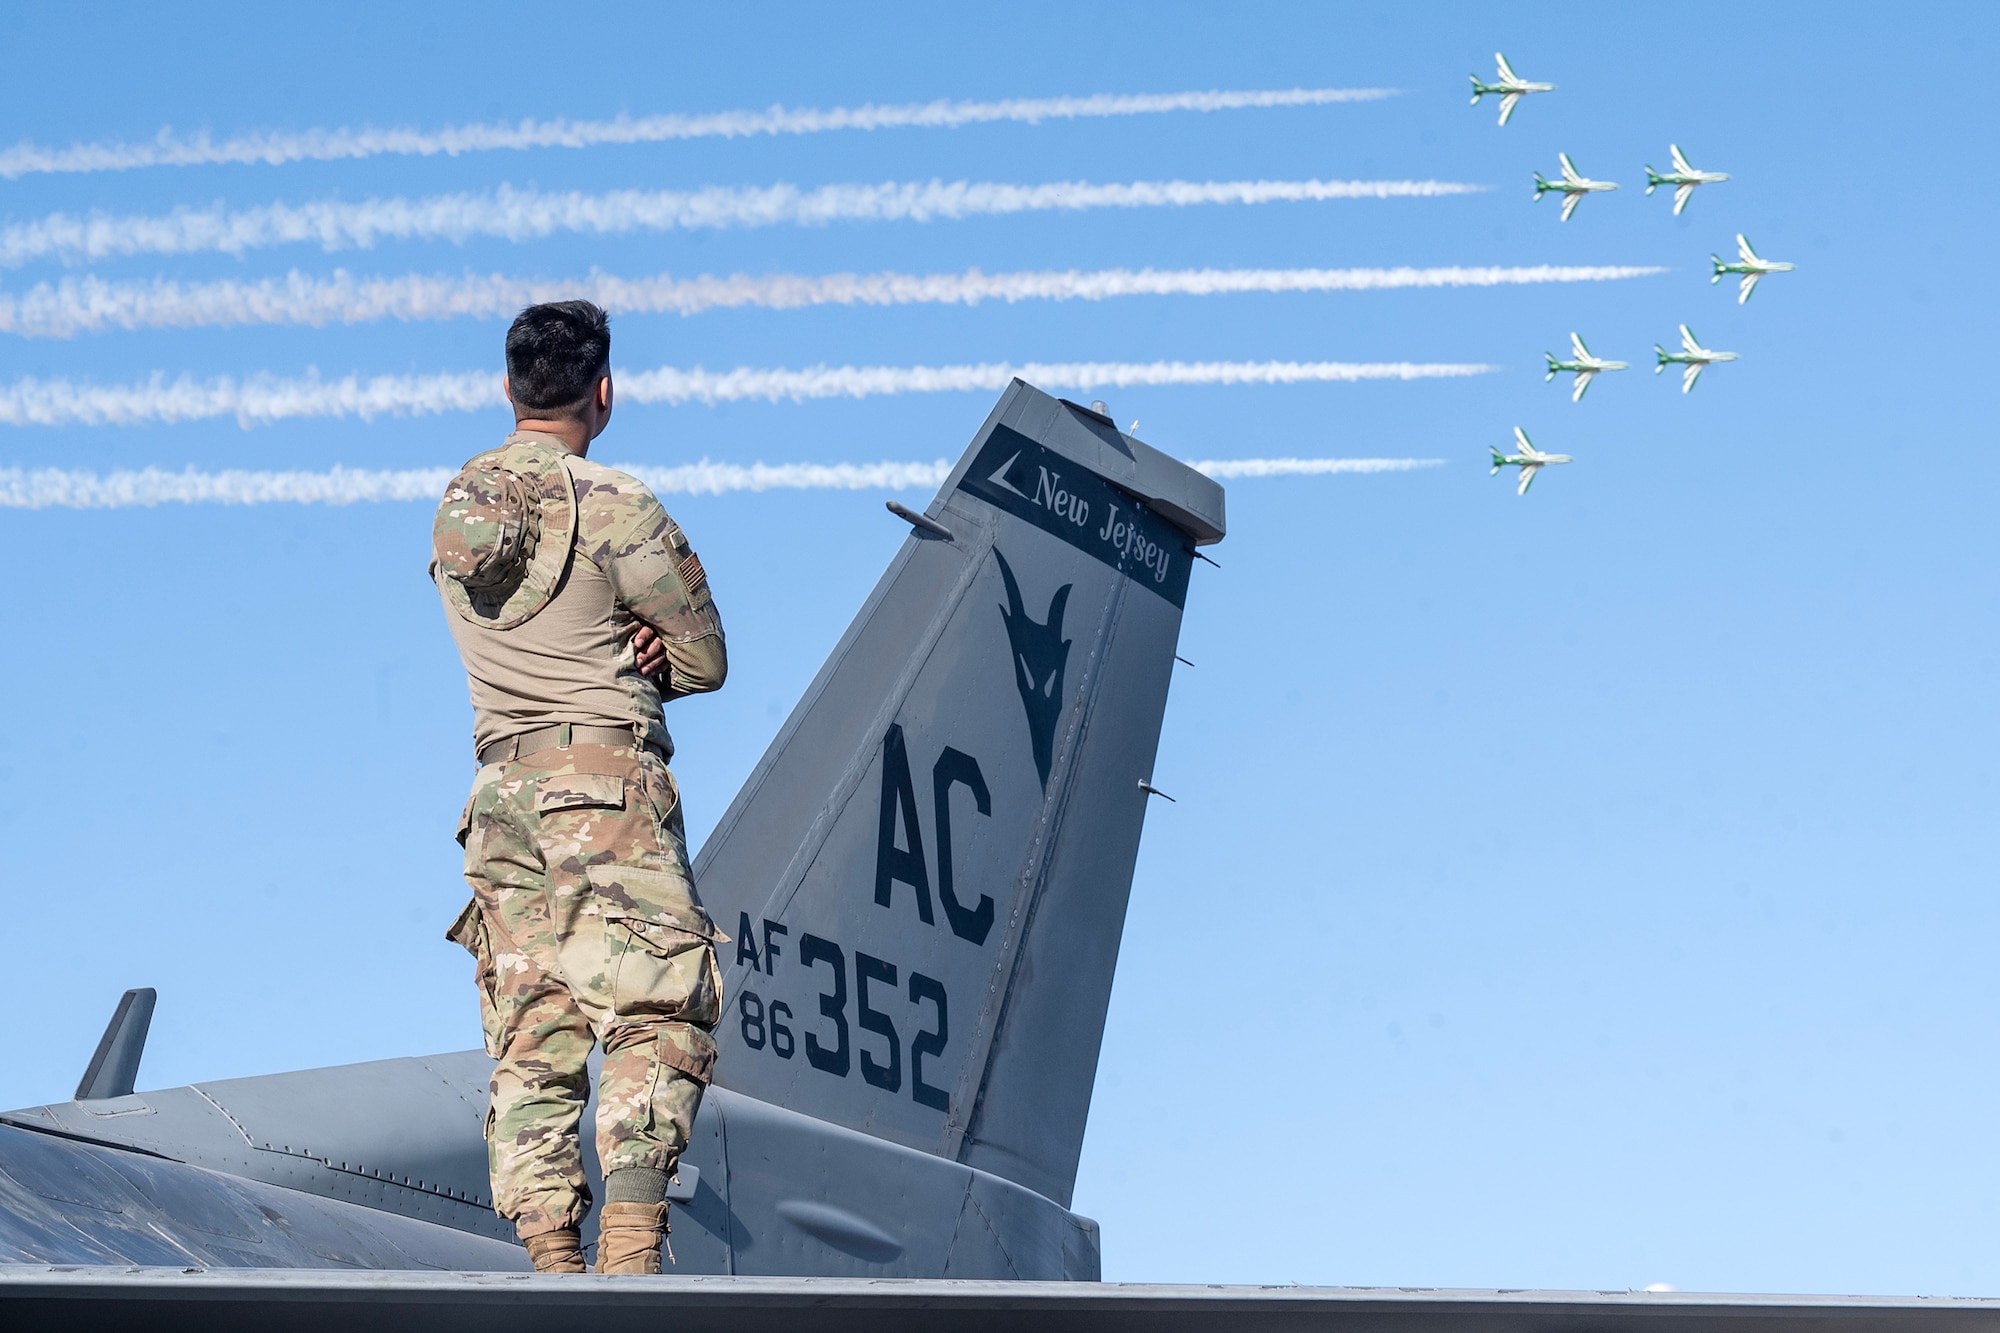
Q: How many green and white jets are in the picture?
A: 7